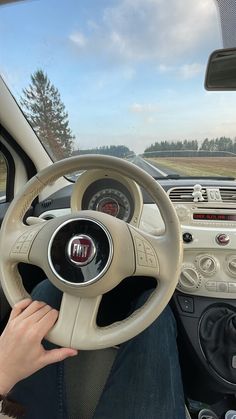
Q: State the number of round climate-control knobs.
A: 3